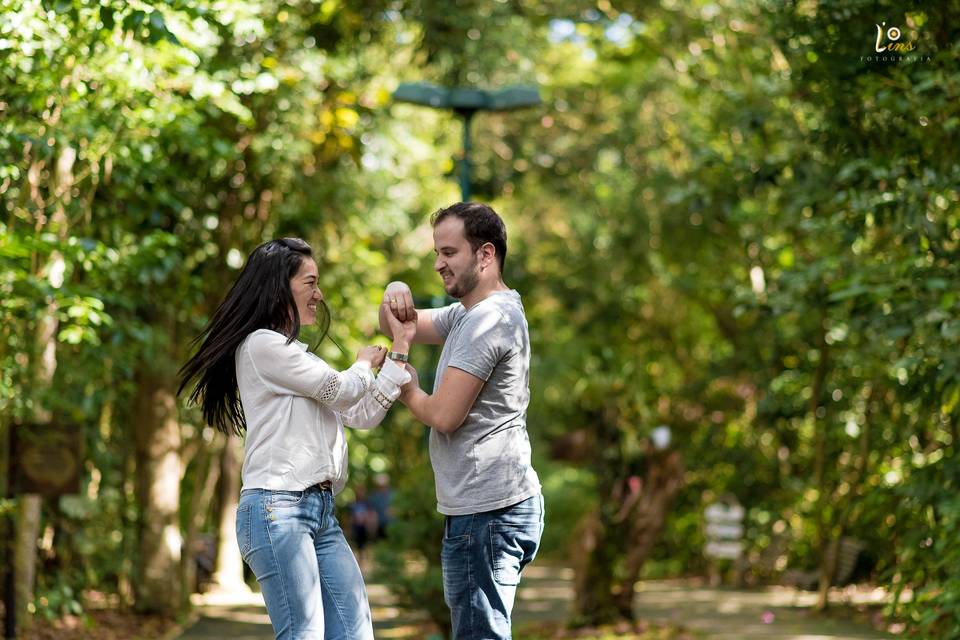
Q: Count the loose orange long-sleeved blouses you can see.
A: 0